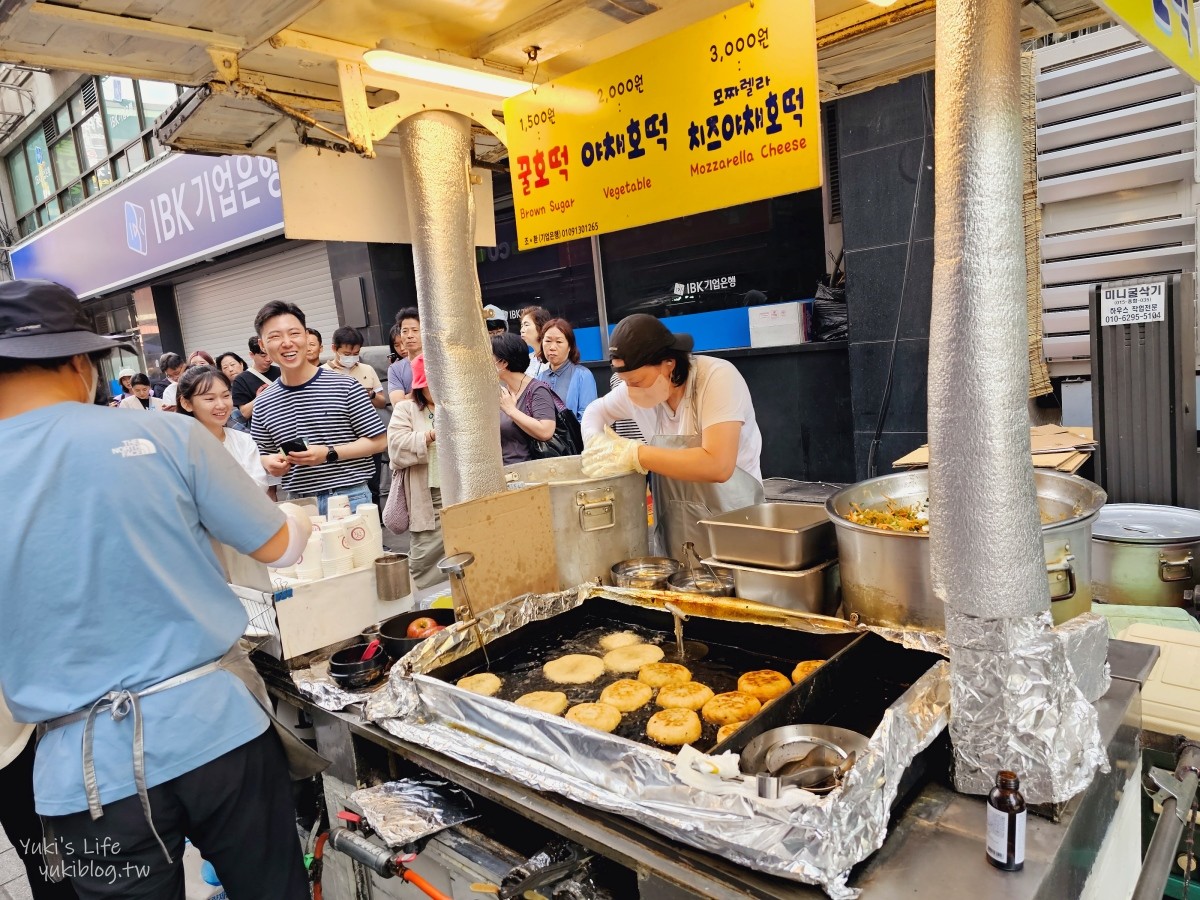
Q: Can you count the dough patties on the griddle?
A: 15